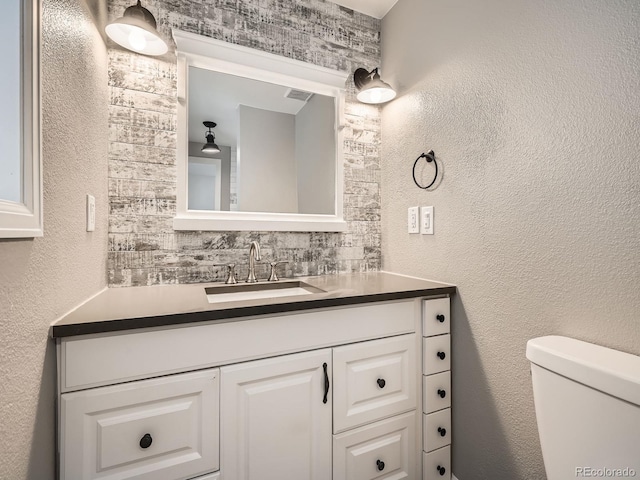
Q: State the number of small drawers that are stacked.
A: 5